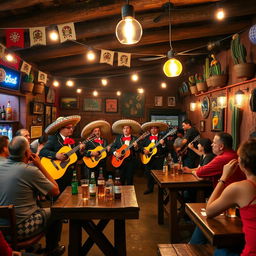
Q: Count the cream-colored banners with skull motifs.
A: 6